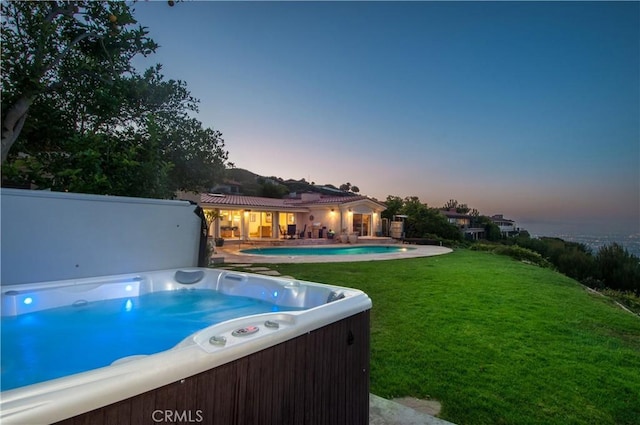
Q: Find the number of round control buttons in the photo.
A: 2